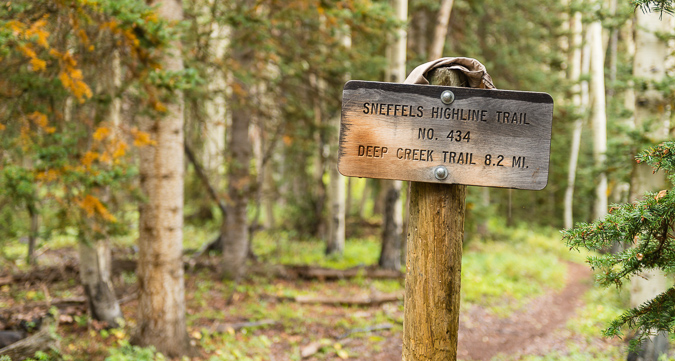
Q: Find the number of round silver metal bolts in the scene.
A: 2